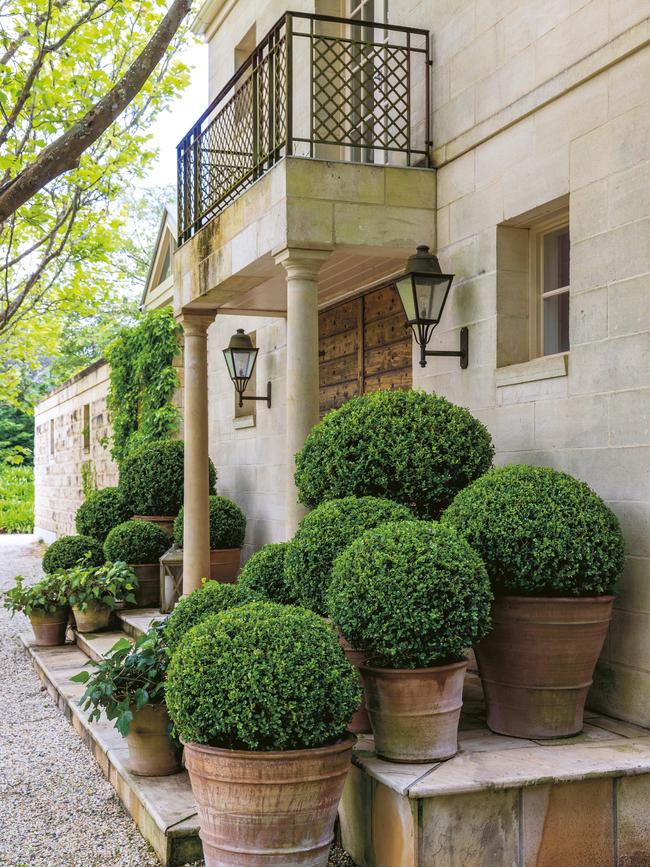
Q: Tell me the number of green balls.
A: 12